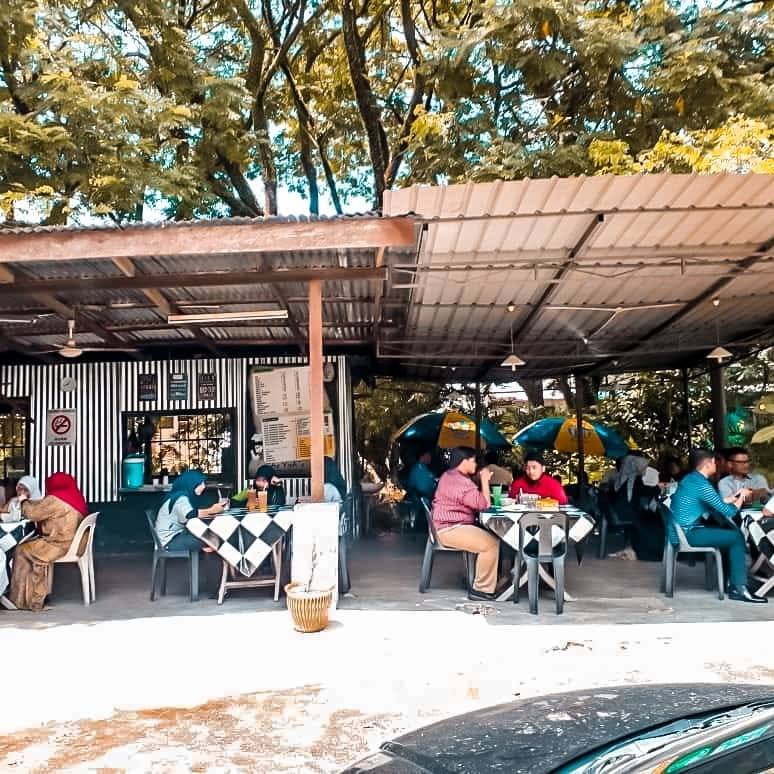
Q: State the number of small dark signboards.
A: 3